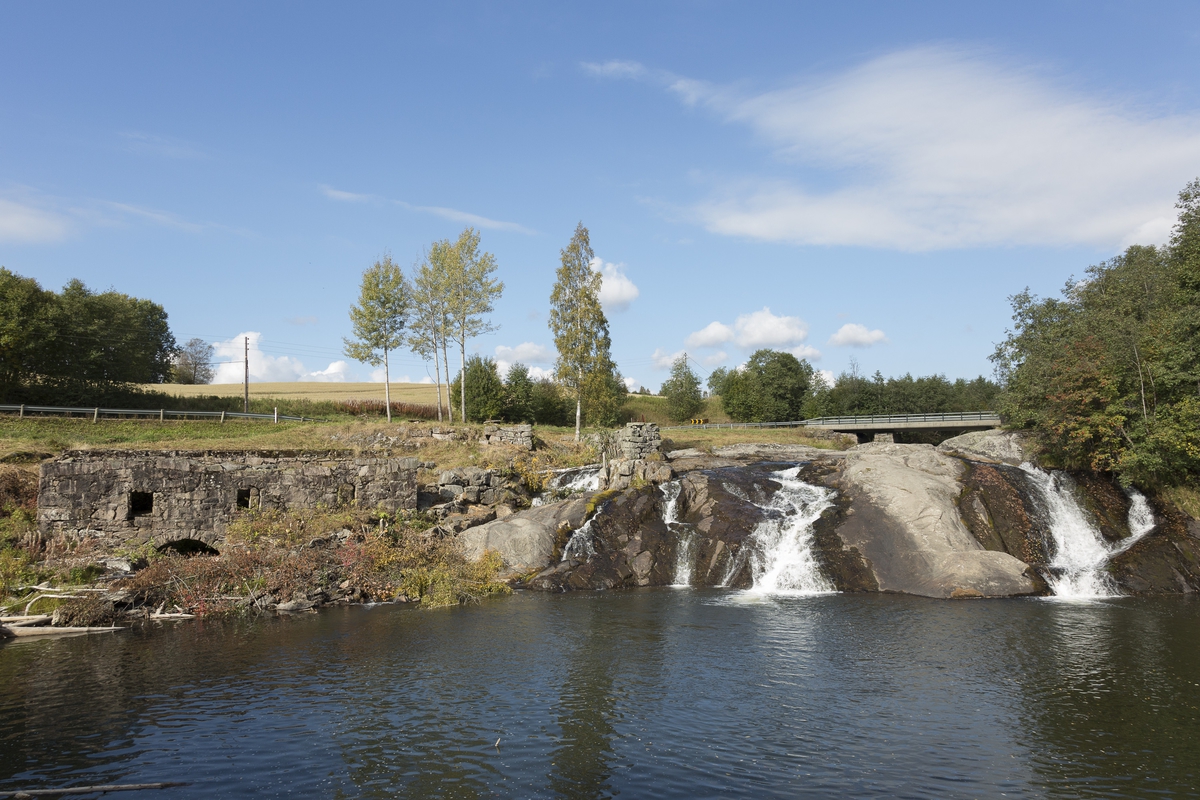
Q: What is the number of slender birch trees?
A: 5